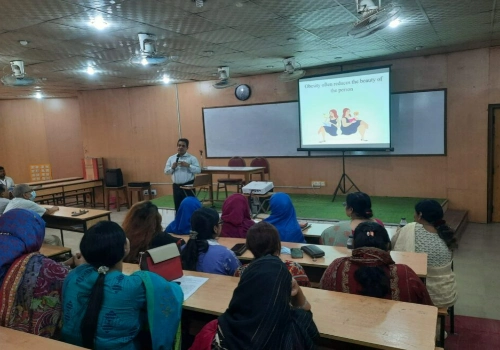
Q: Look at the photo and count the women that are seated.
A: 12